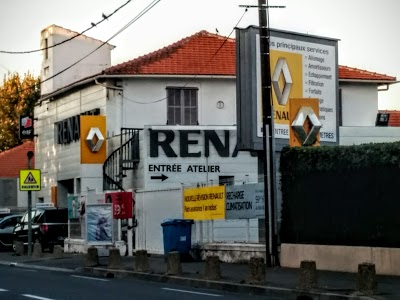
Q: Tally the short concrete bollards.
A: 11